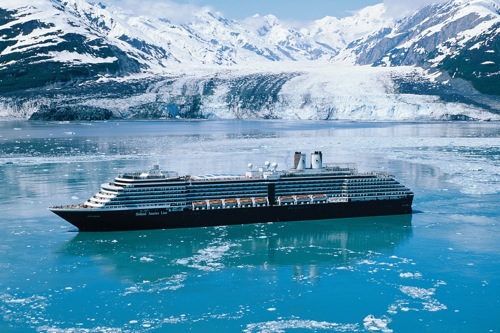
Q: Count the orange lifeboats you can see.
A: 8